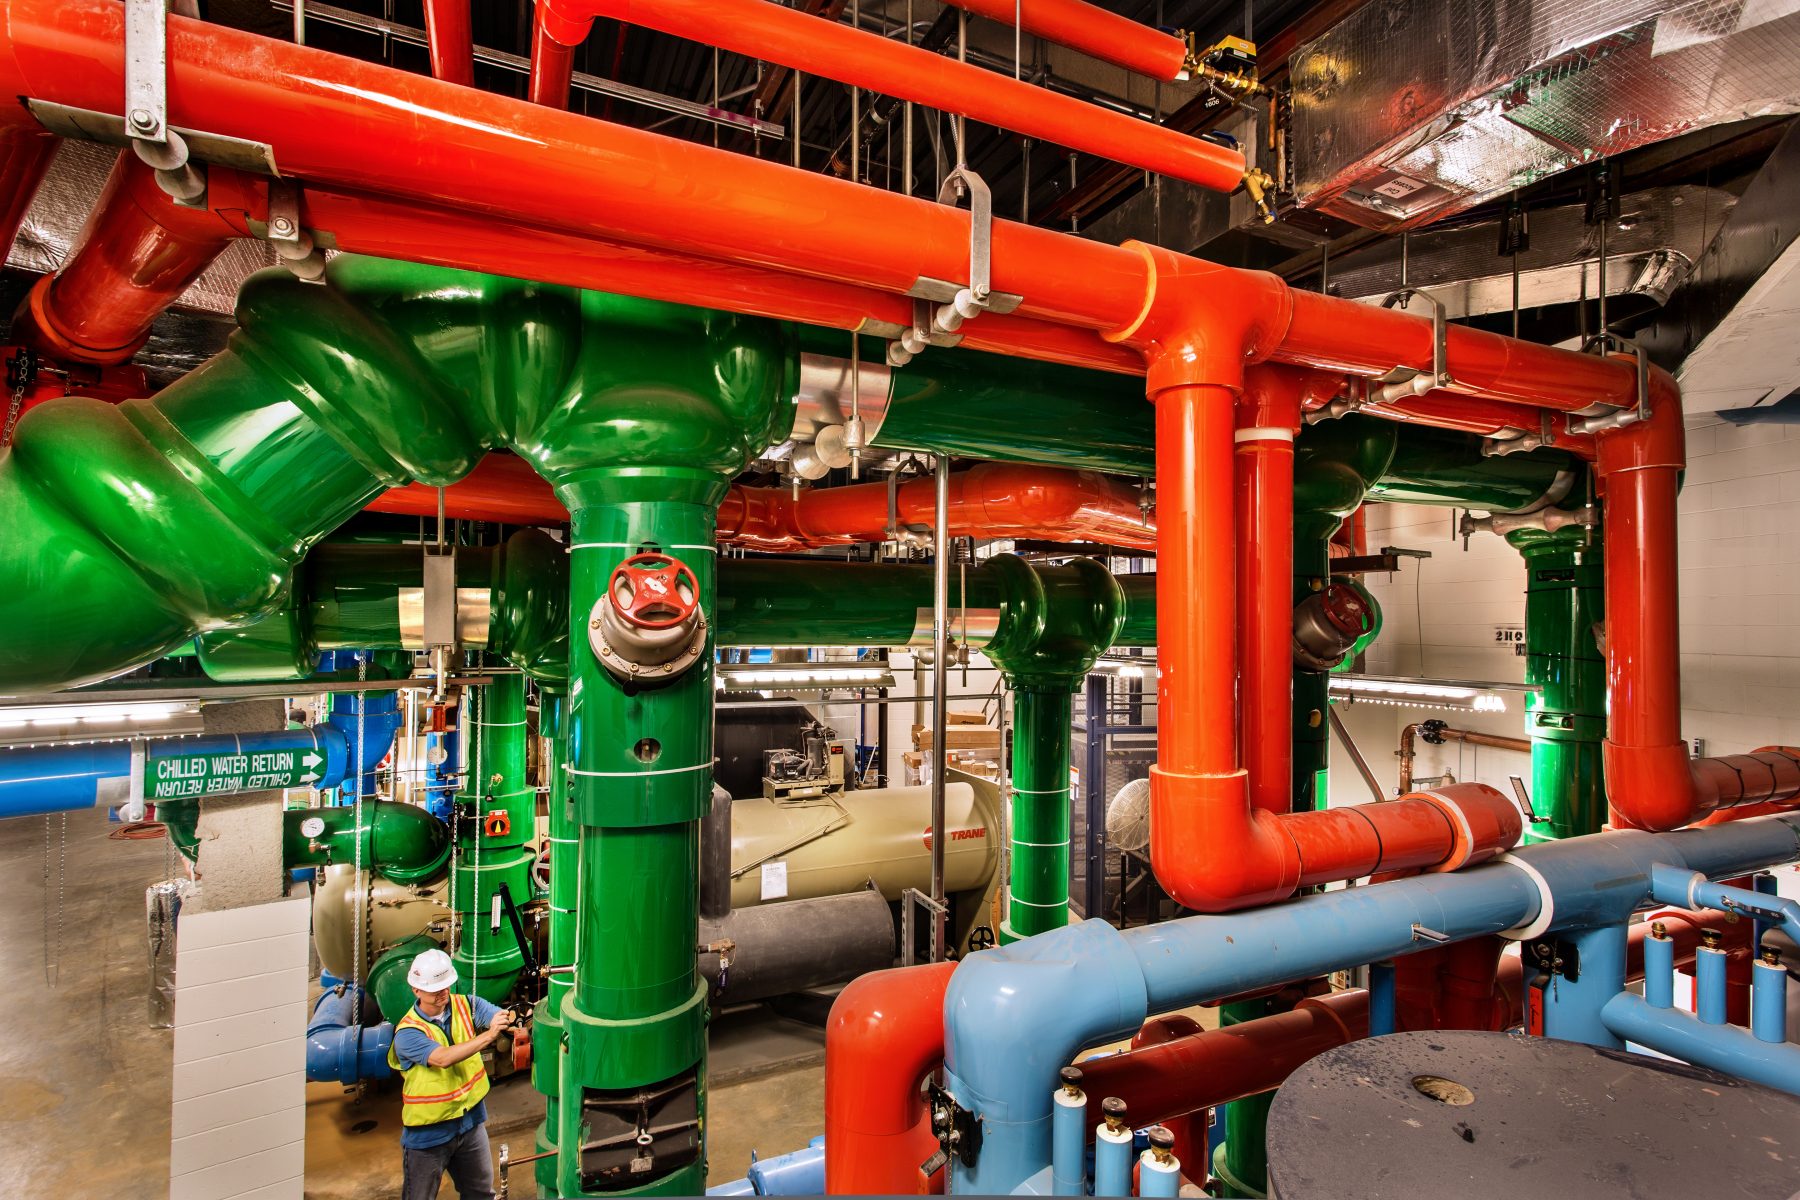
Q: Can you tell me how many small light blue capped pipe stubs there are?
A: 6